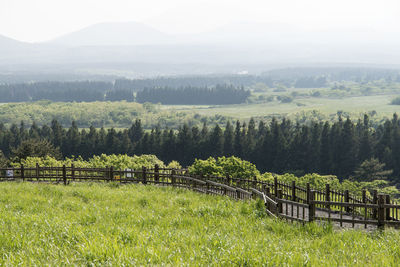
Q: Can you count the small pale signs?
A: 2